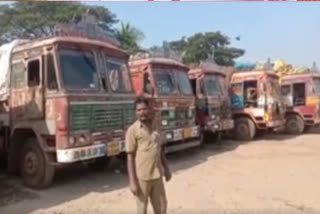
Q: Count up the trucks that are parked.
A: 5